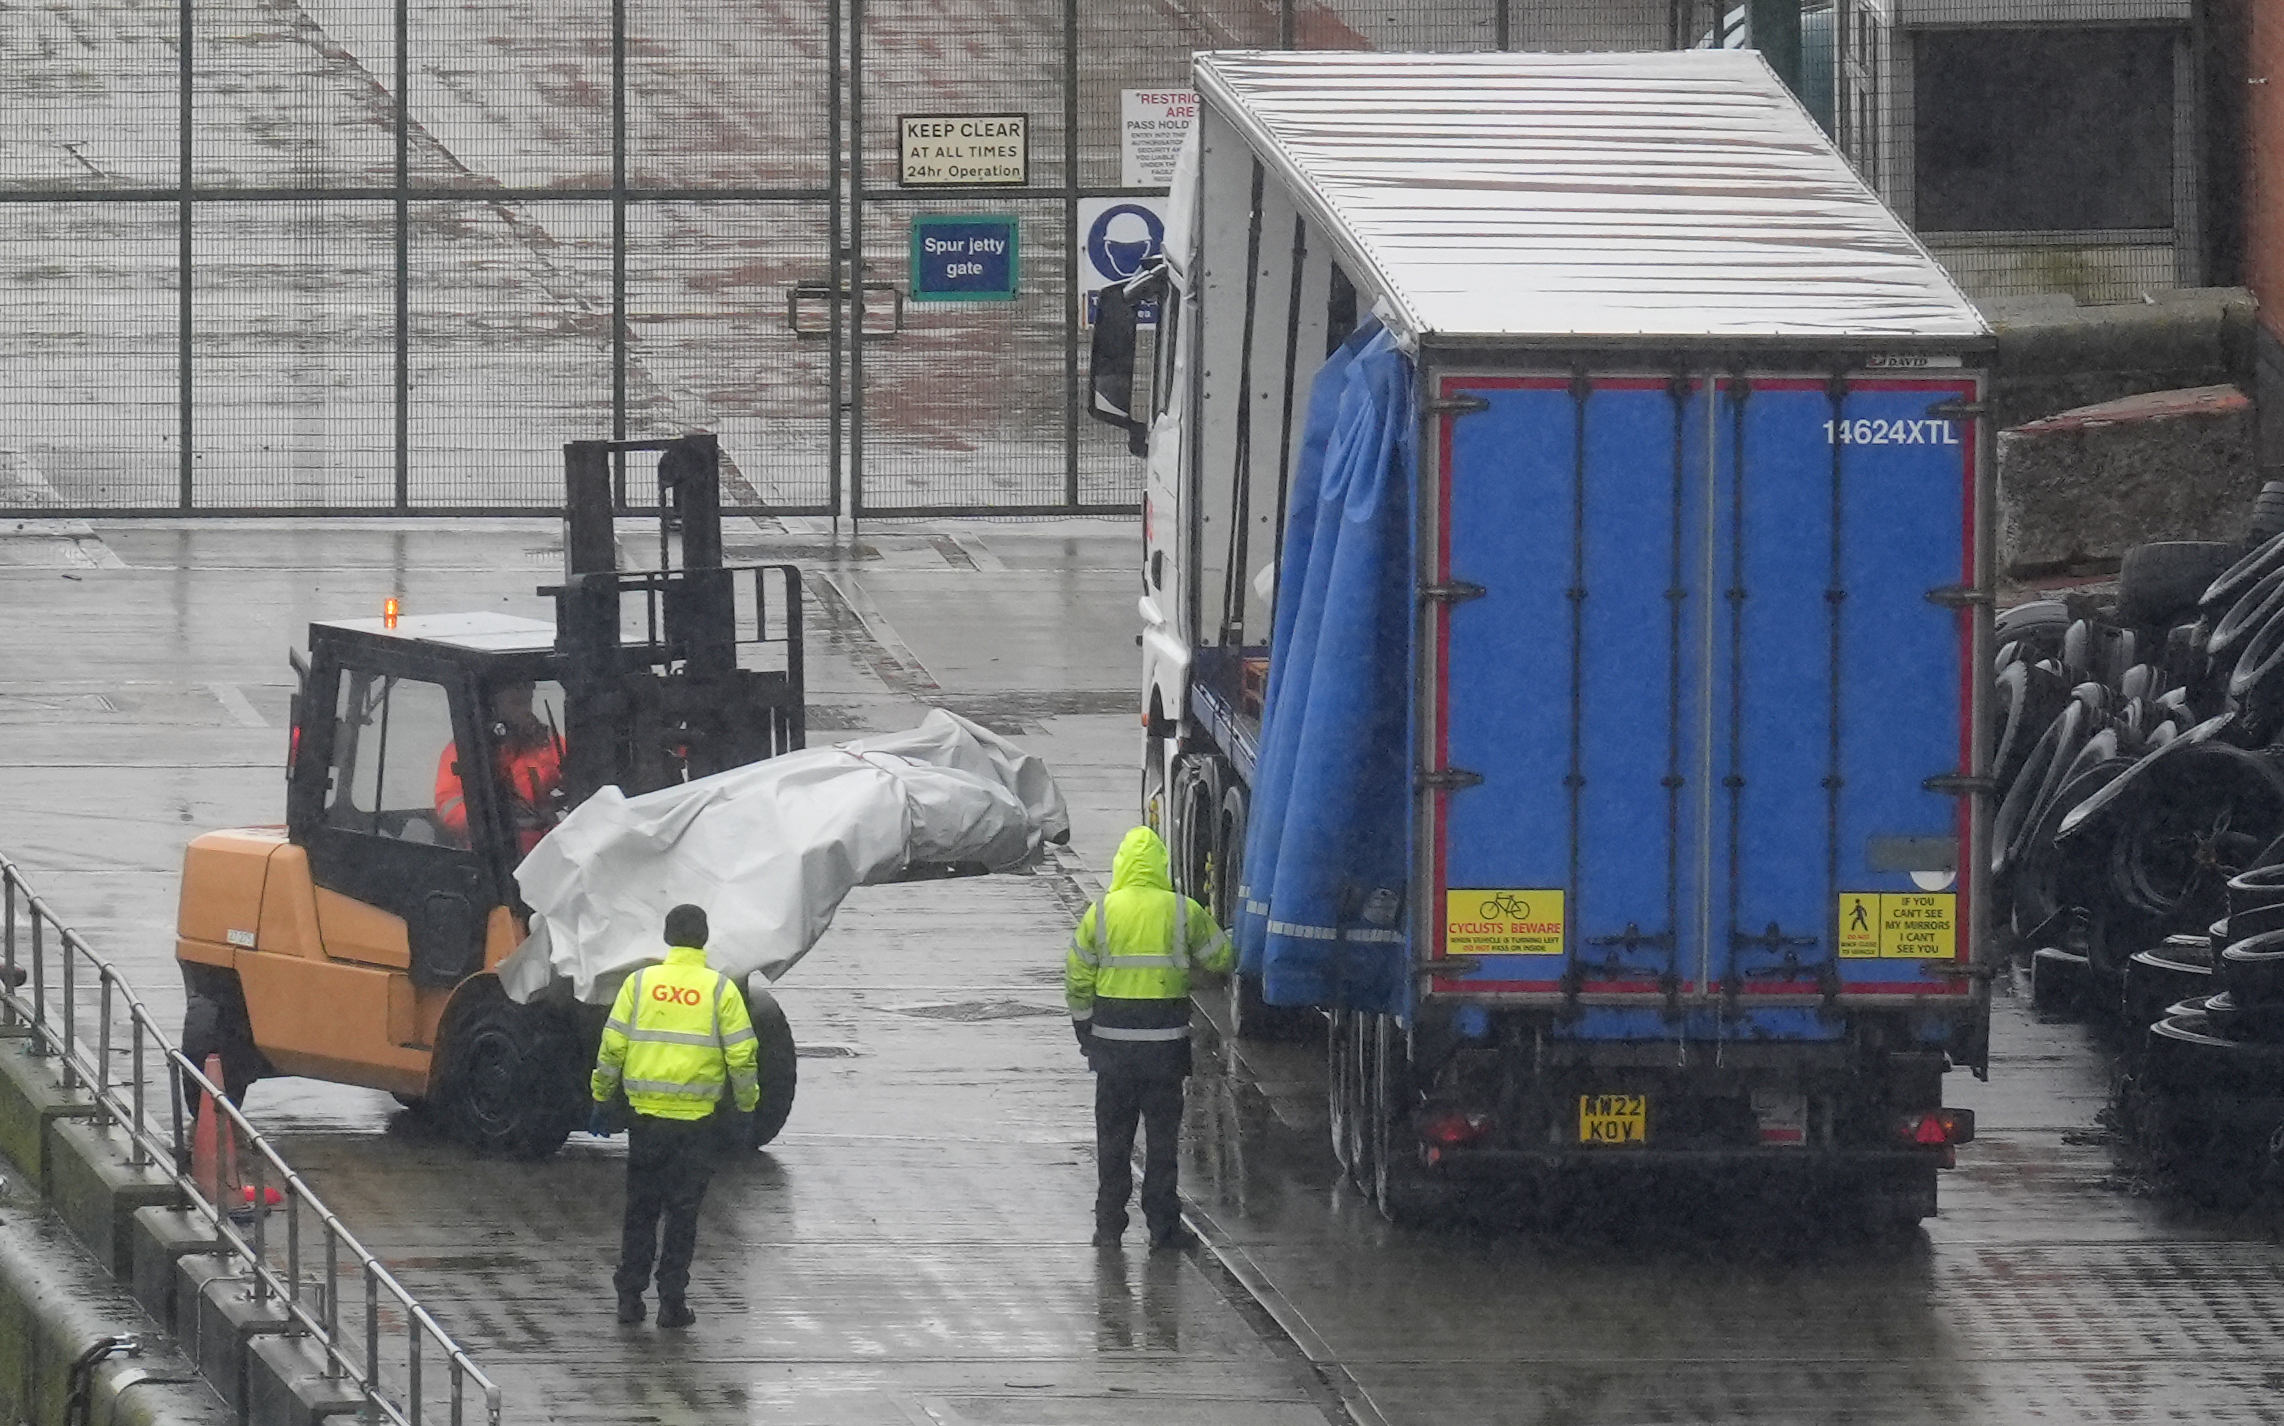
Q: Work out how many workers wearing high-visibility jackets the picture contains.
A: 3